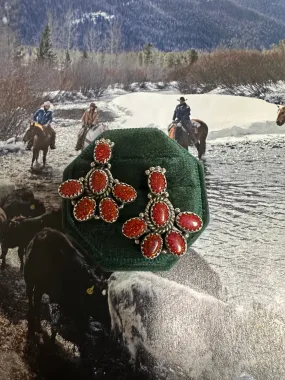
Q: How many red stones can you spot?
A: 12